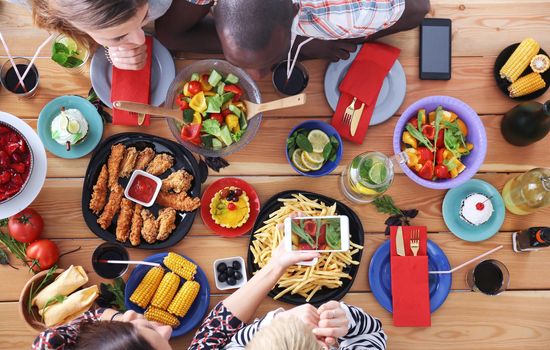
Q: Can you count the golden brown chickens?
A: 12